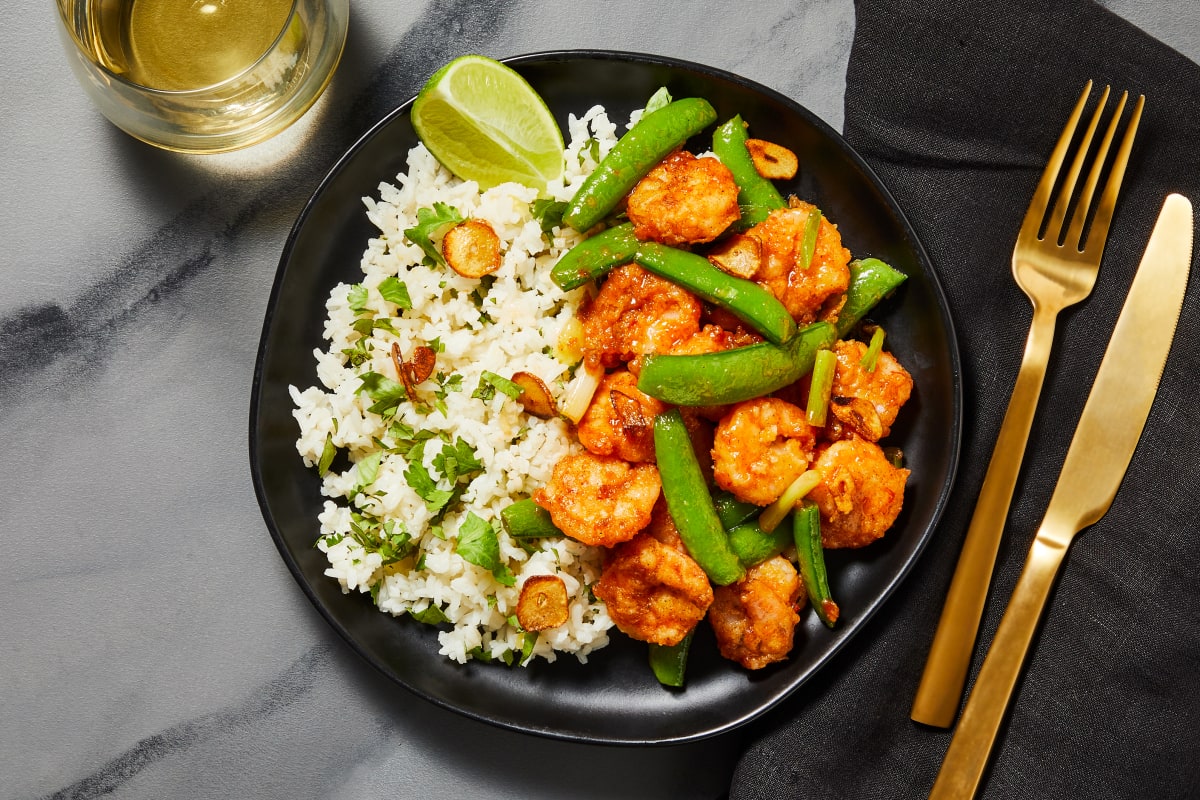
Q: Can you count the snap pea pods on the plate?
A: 12